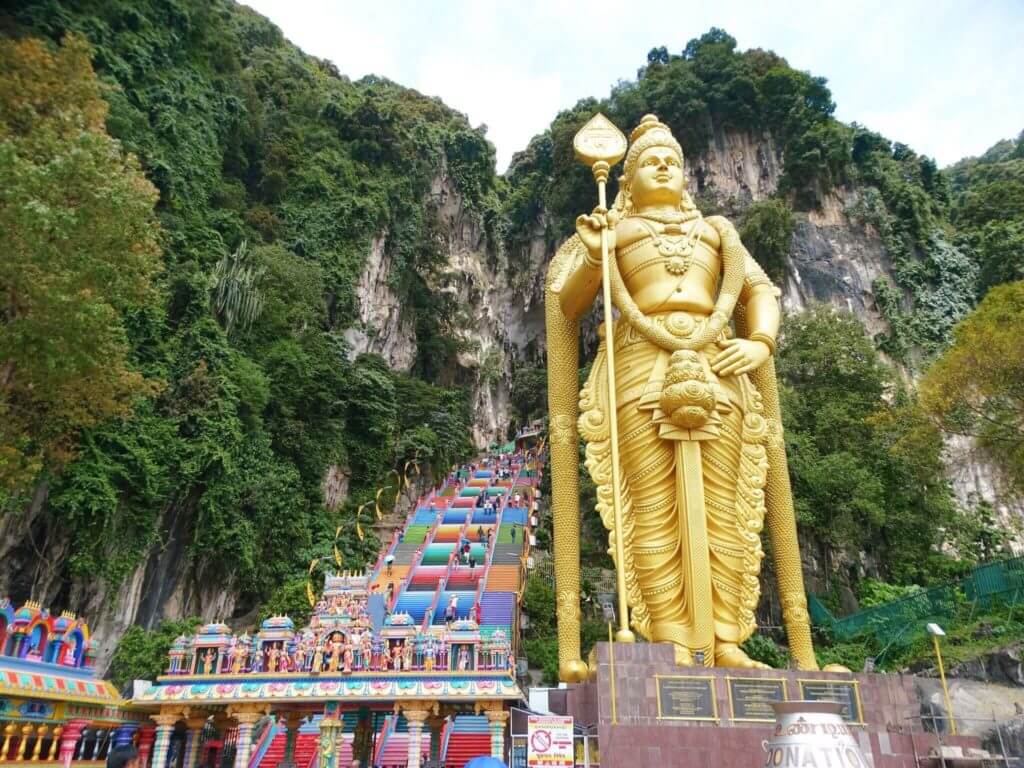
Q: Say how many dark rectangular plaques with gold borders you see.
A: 3